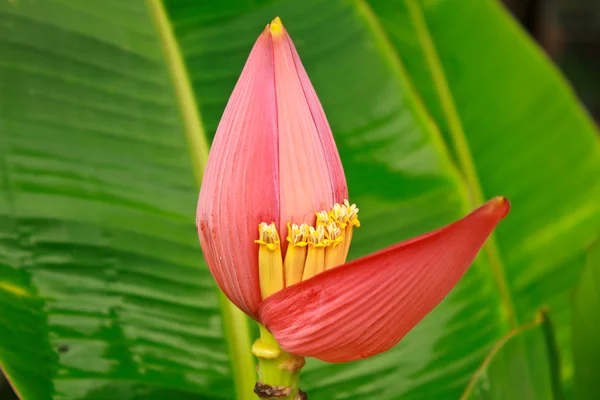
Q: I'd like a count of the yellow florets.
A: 7